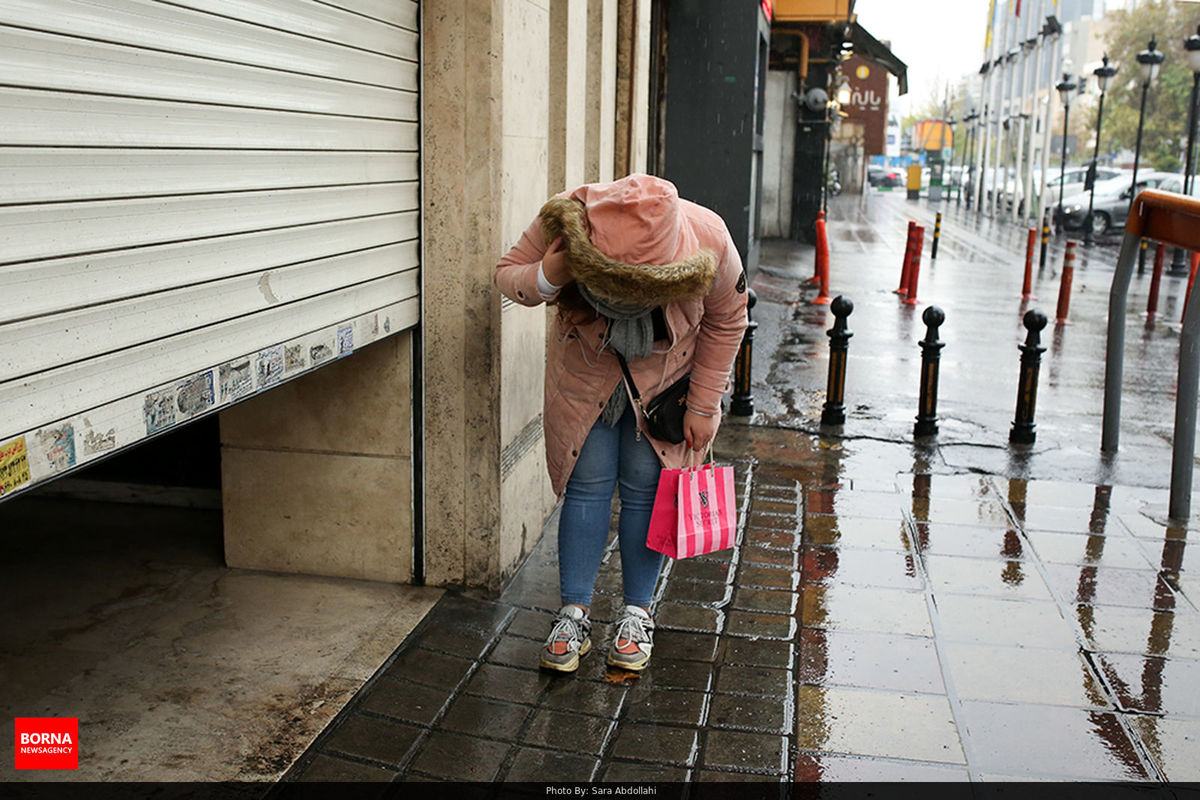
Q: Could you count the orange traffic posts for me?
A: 8